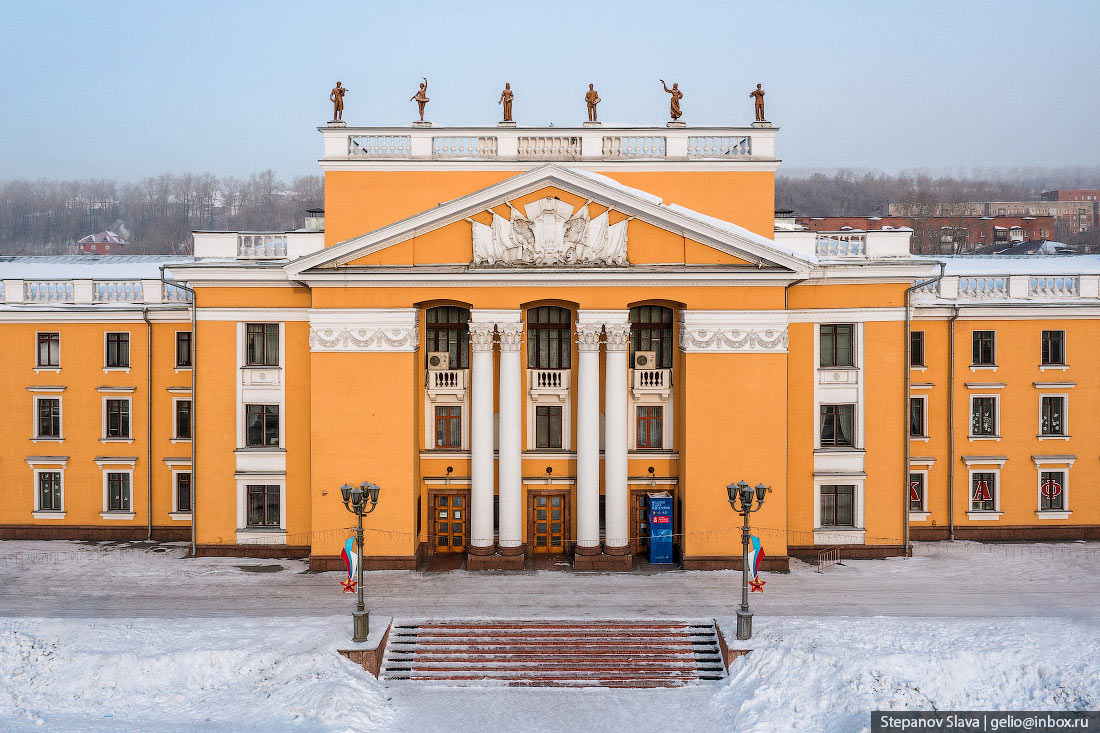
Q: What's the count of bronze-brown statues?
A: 6